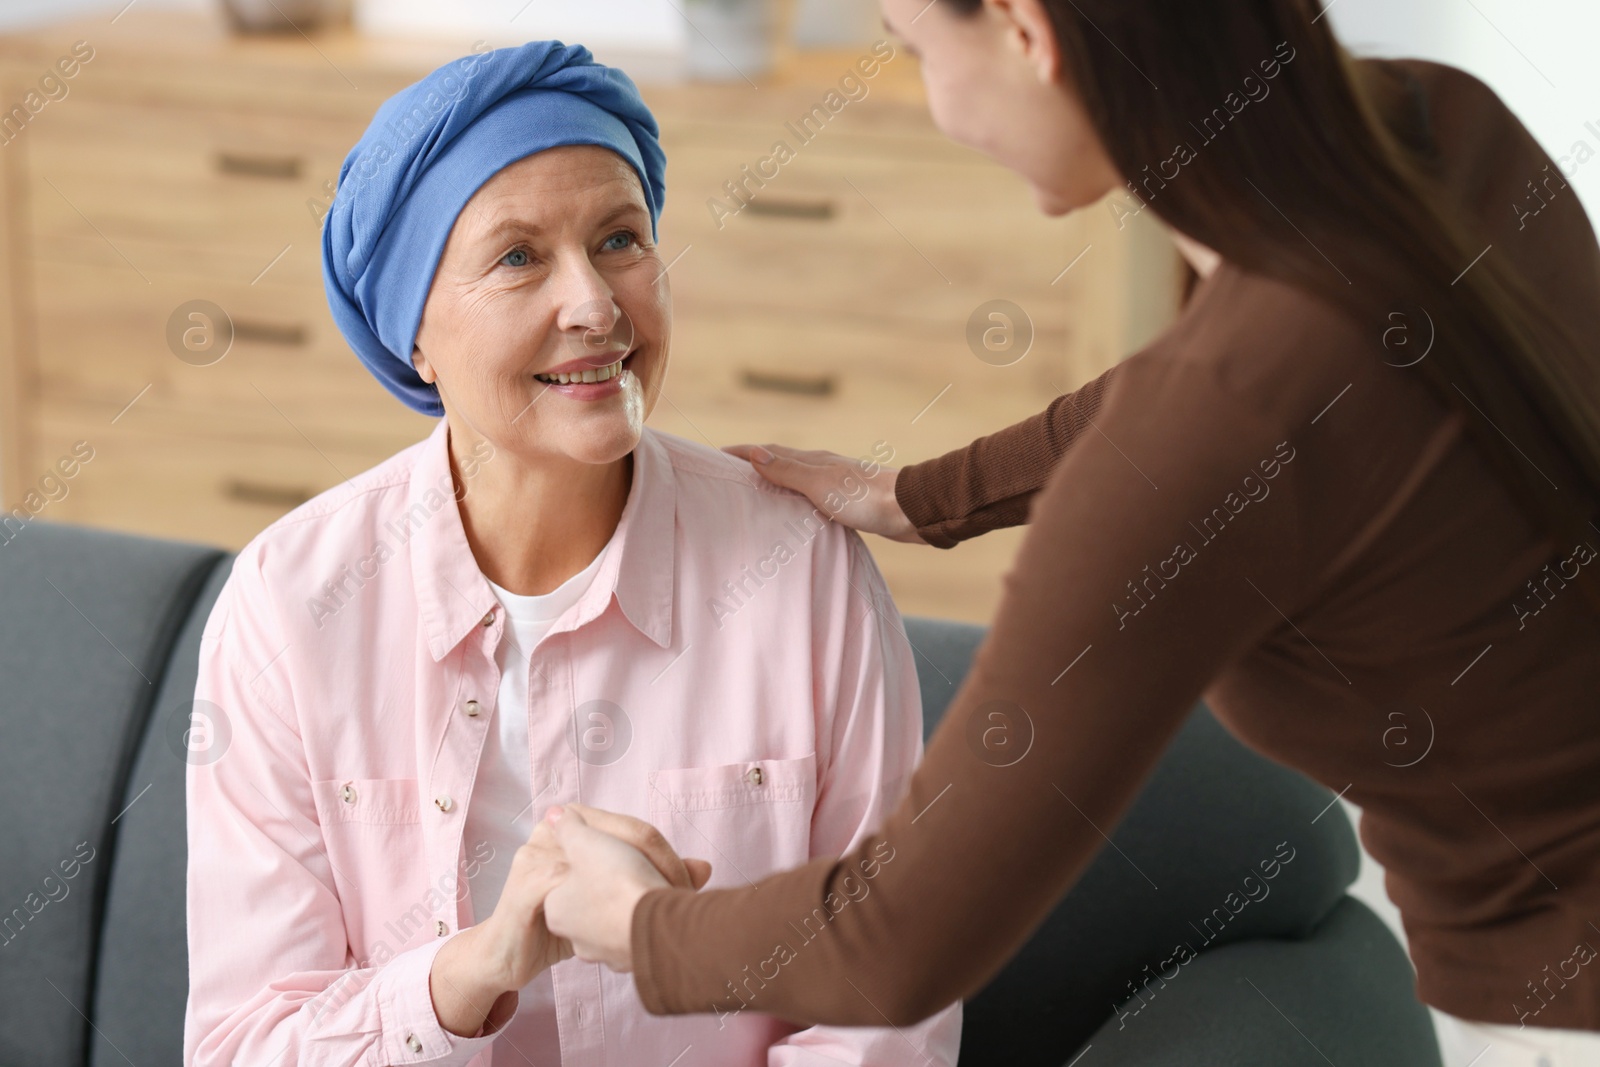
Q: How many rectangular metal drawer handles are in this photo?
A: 5